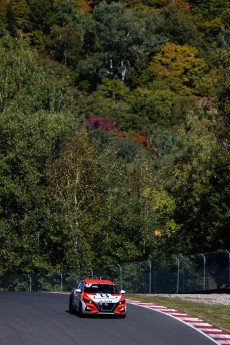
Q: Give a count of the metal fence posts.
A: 8